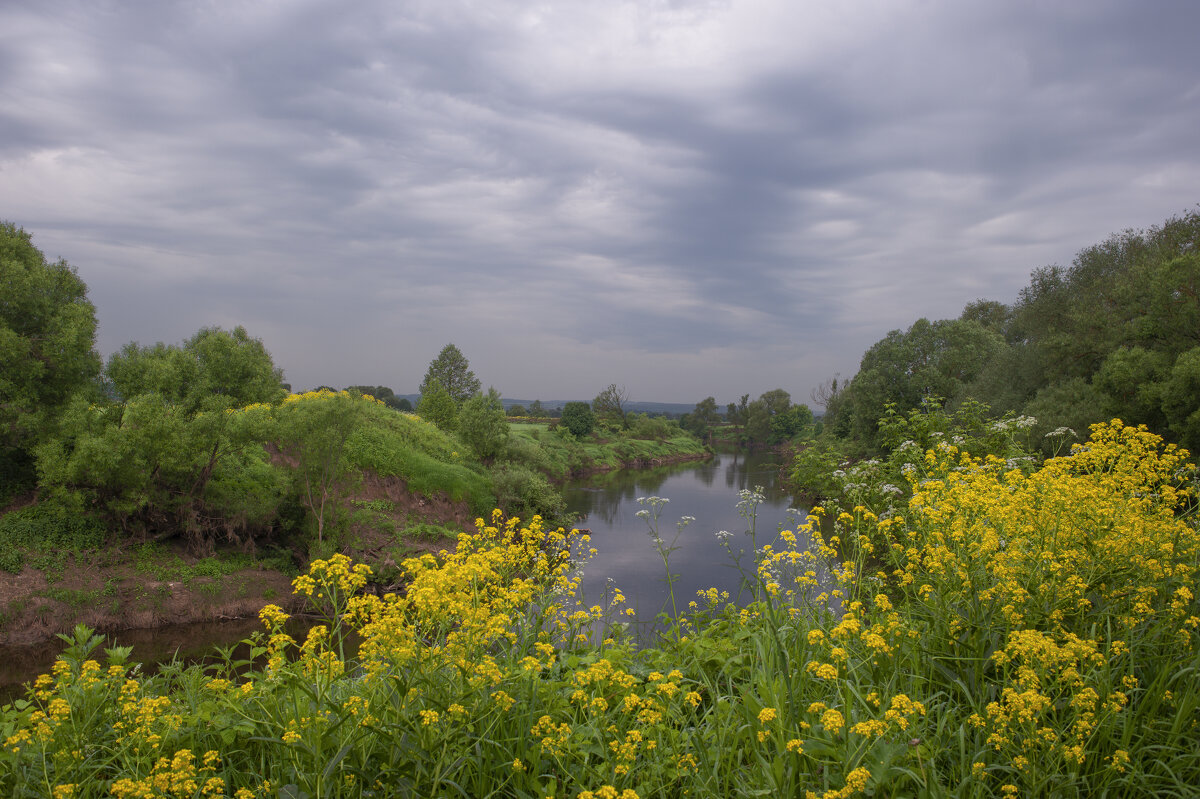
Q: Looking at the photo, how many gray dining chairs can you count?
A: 0